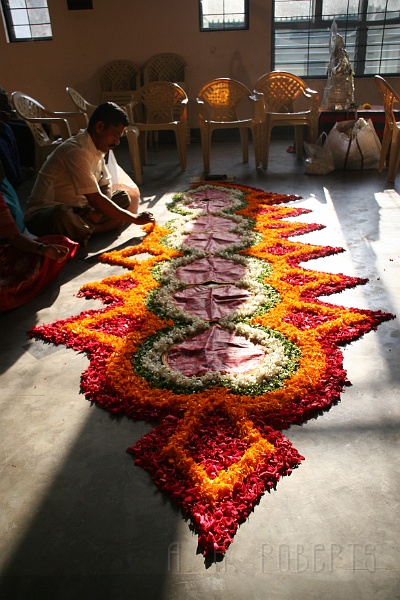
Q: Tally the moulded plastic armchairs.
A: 8